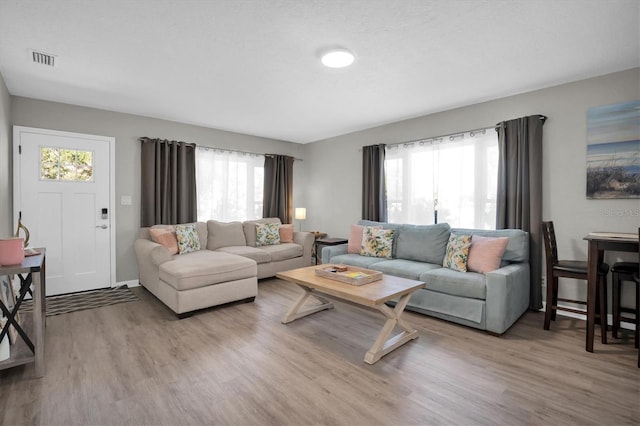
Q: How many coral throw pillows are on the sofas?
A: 4